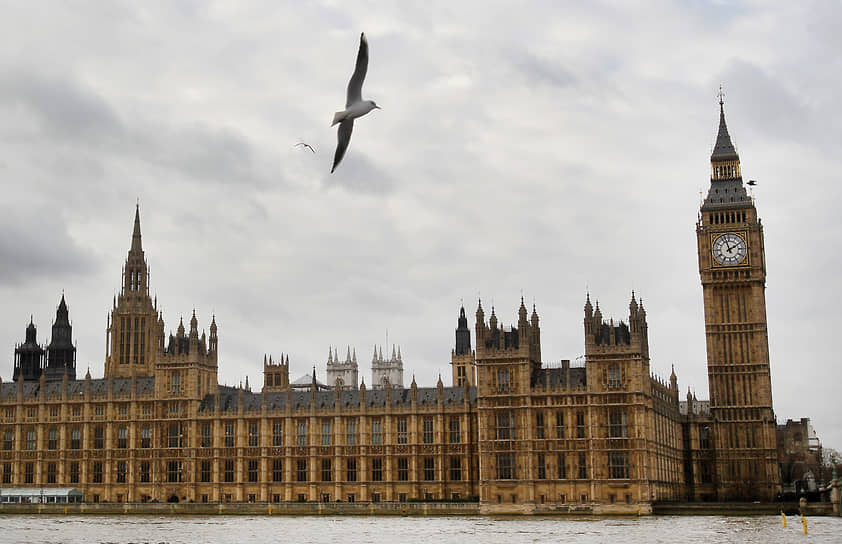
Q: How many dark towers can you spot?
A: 3